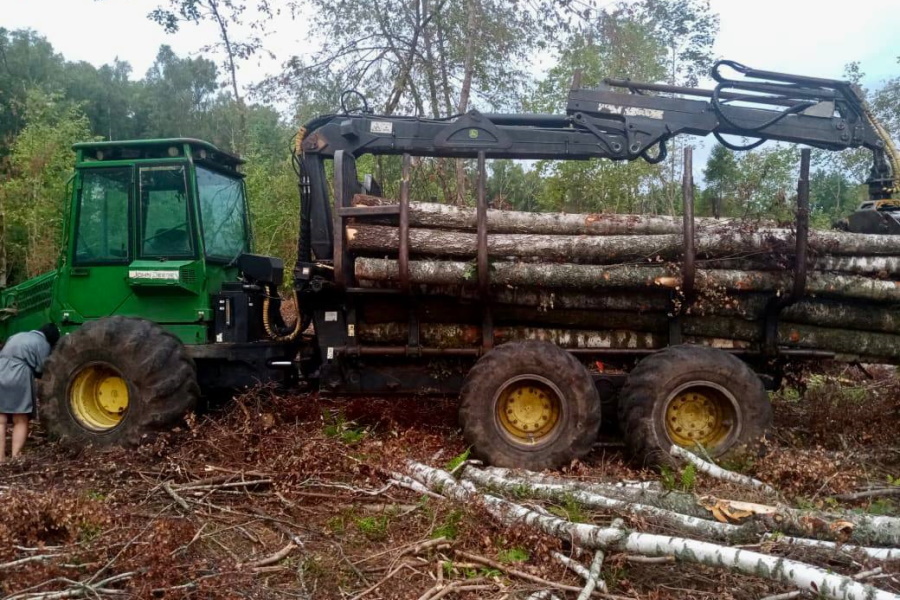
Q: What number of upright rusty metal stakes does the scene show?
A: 4